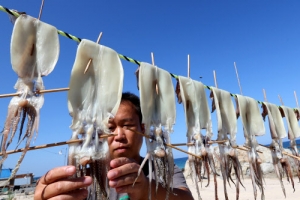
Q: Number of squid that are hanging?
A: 8